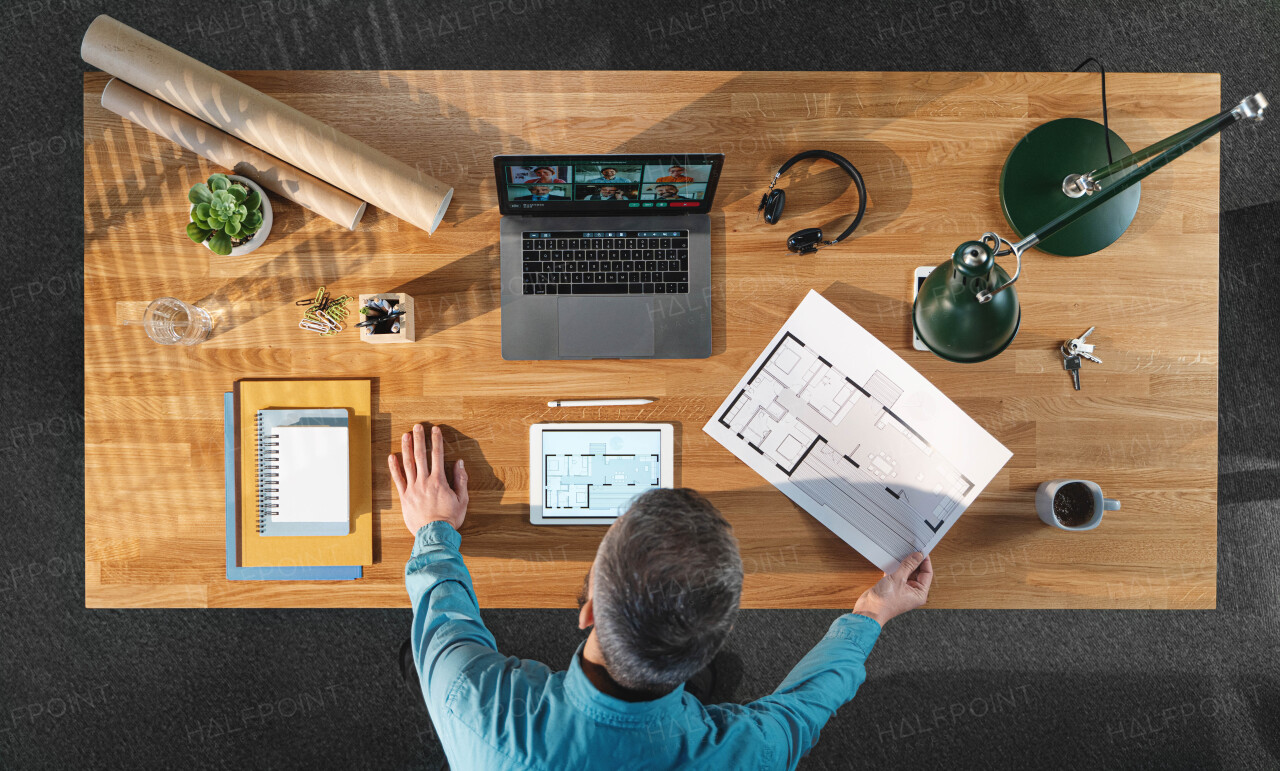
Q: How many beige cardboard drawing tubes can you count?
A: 2